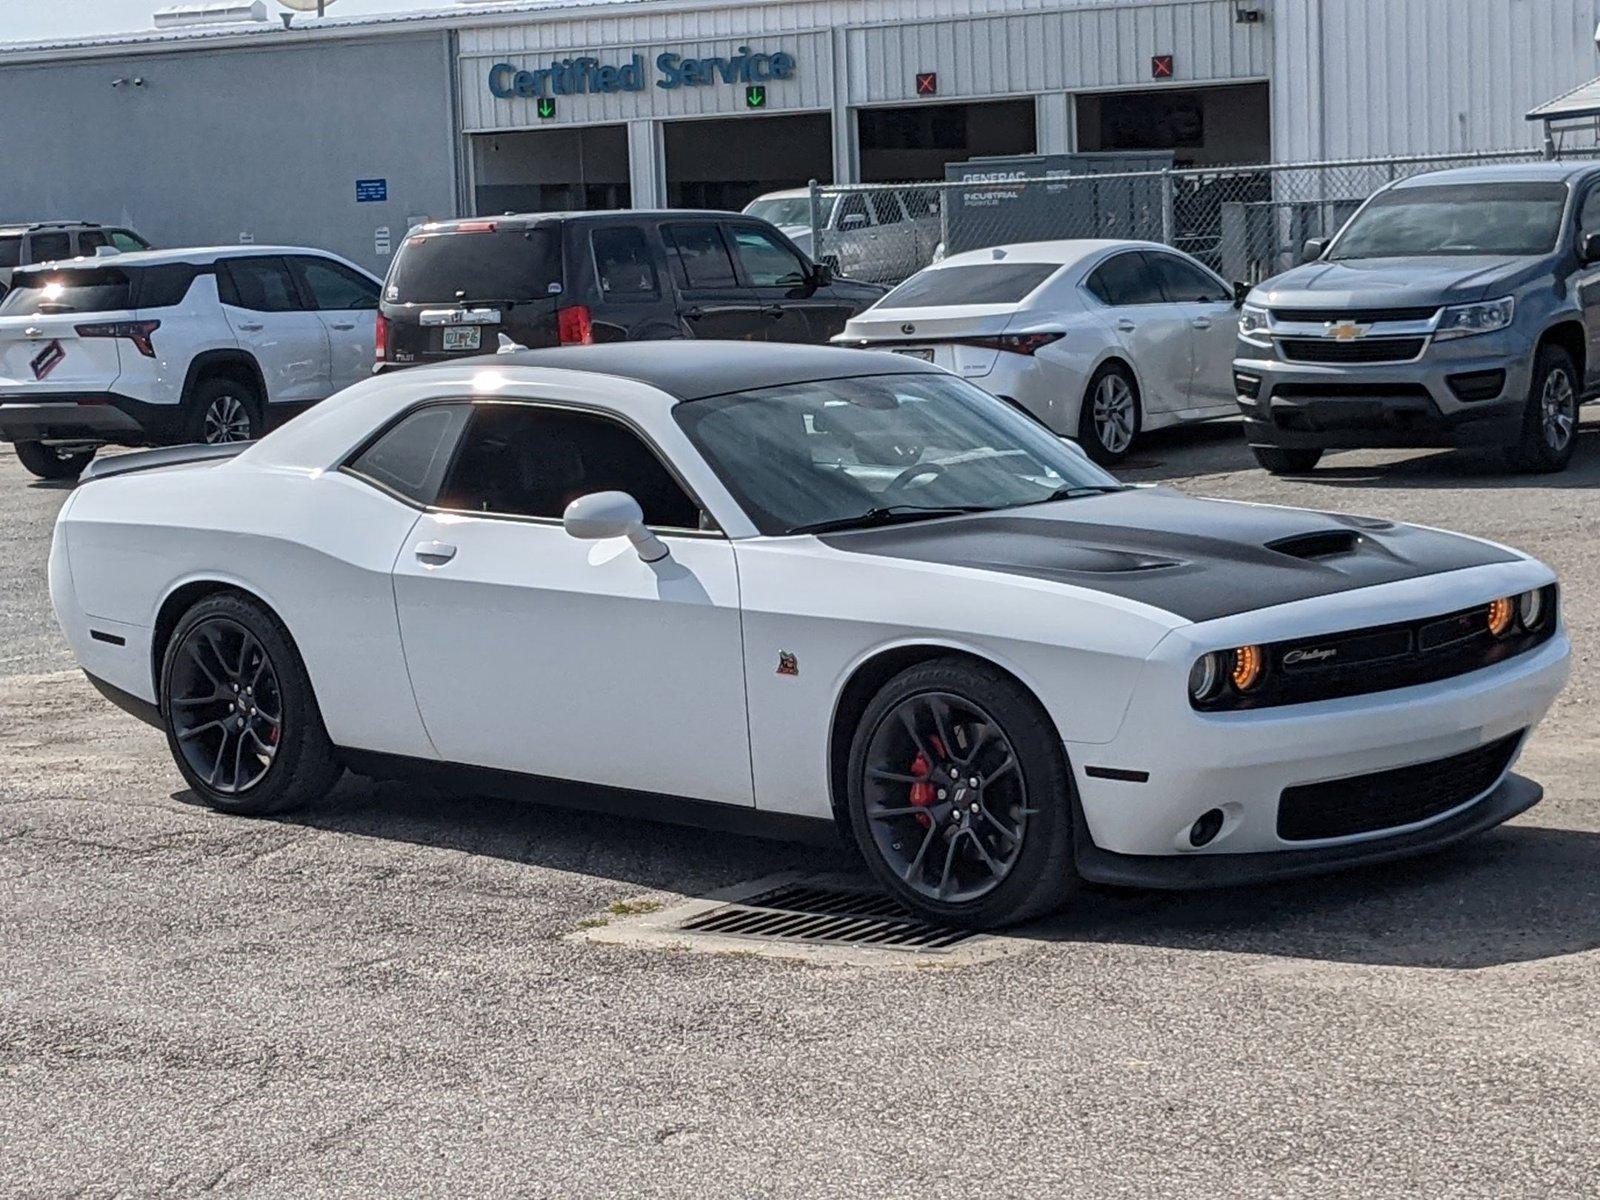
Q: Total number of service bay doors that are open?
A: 4